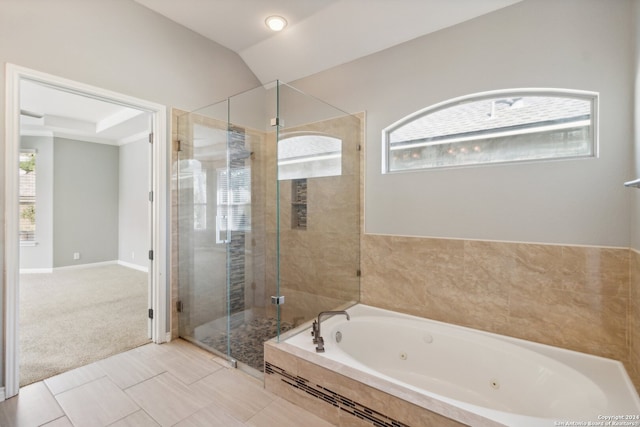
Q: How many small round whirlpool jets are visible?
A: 2